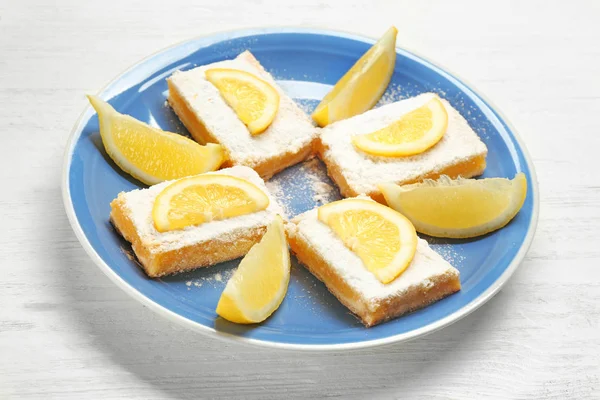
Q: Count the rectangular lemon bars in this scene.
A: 4